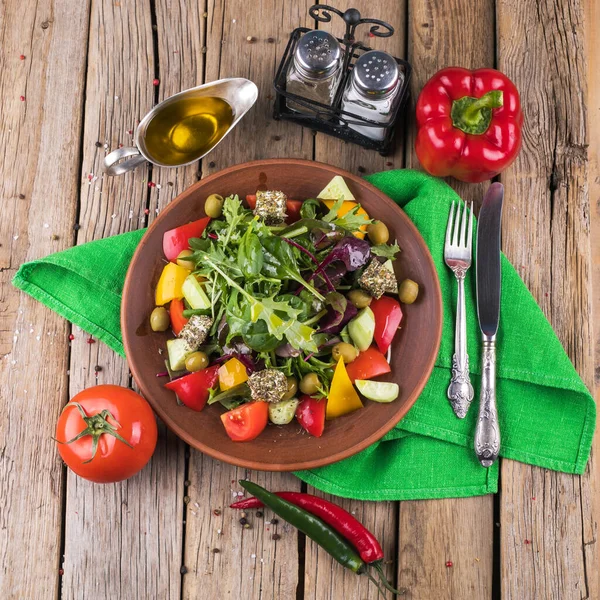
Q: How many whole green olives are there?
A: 10